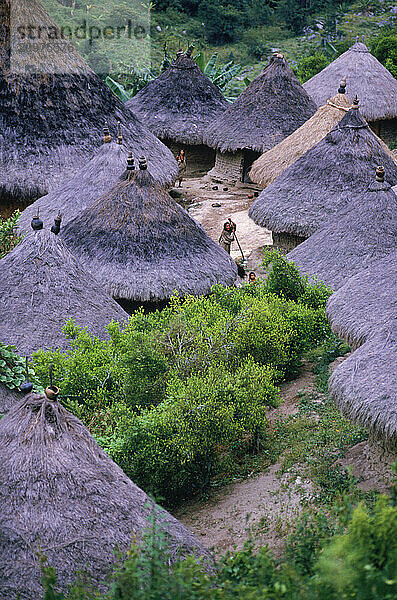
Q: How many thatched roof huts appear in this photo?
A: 13